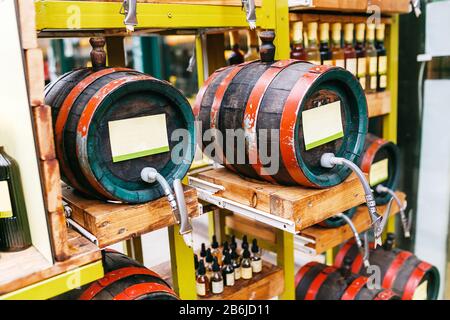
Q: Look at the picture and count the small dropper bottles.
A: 13